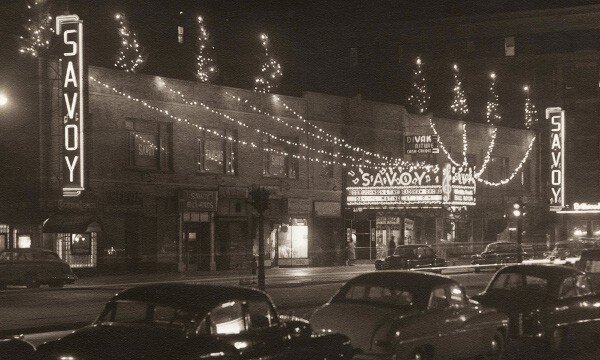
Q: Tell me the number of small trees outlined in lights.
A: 8